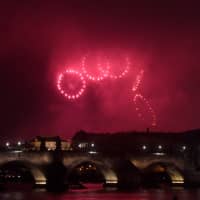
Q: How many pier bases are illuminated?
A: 3